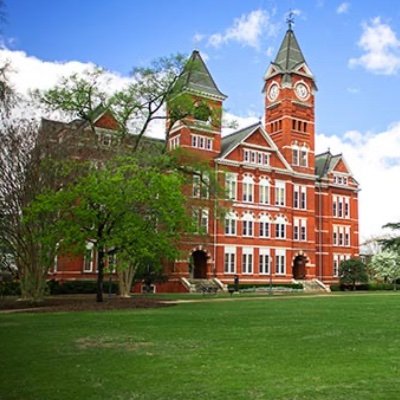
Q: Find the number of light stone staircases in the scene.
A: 2